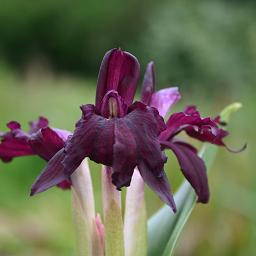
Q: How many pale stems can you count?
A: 3